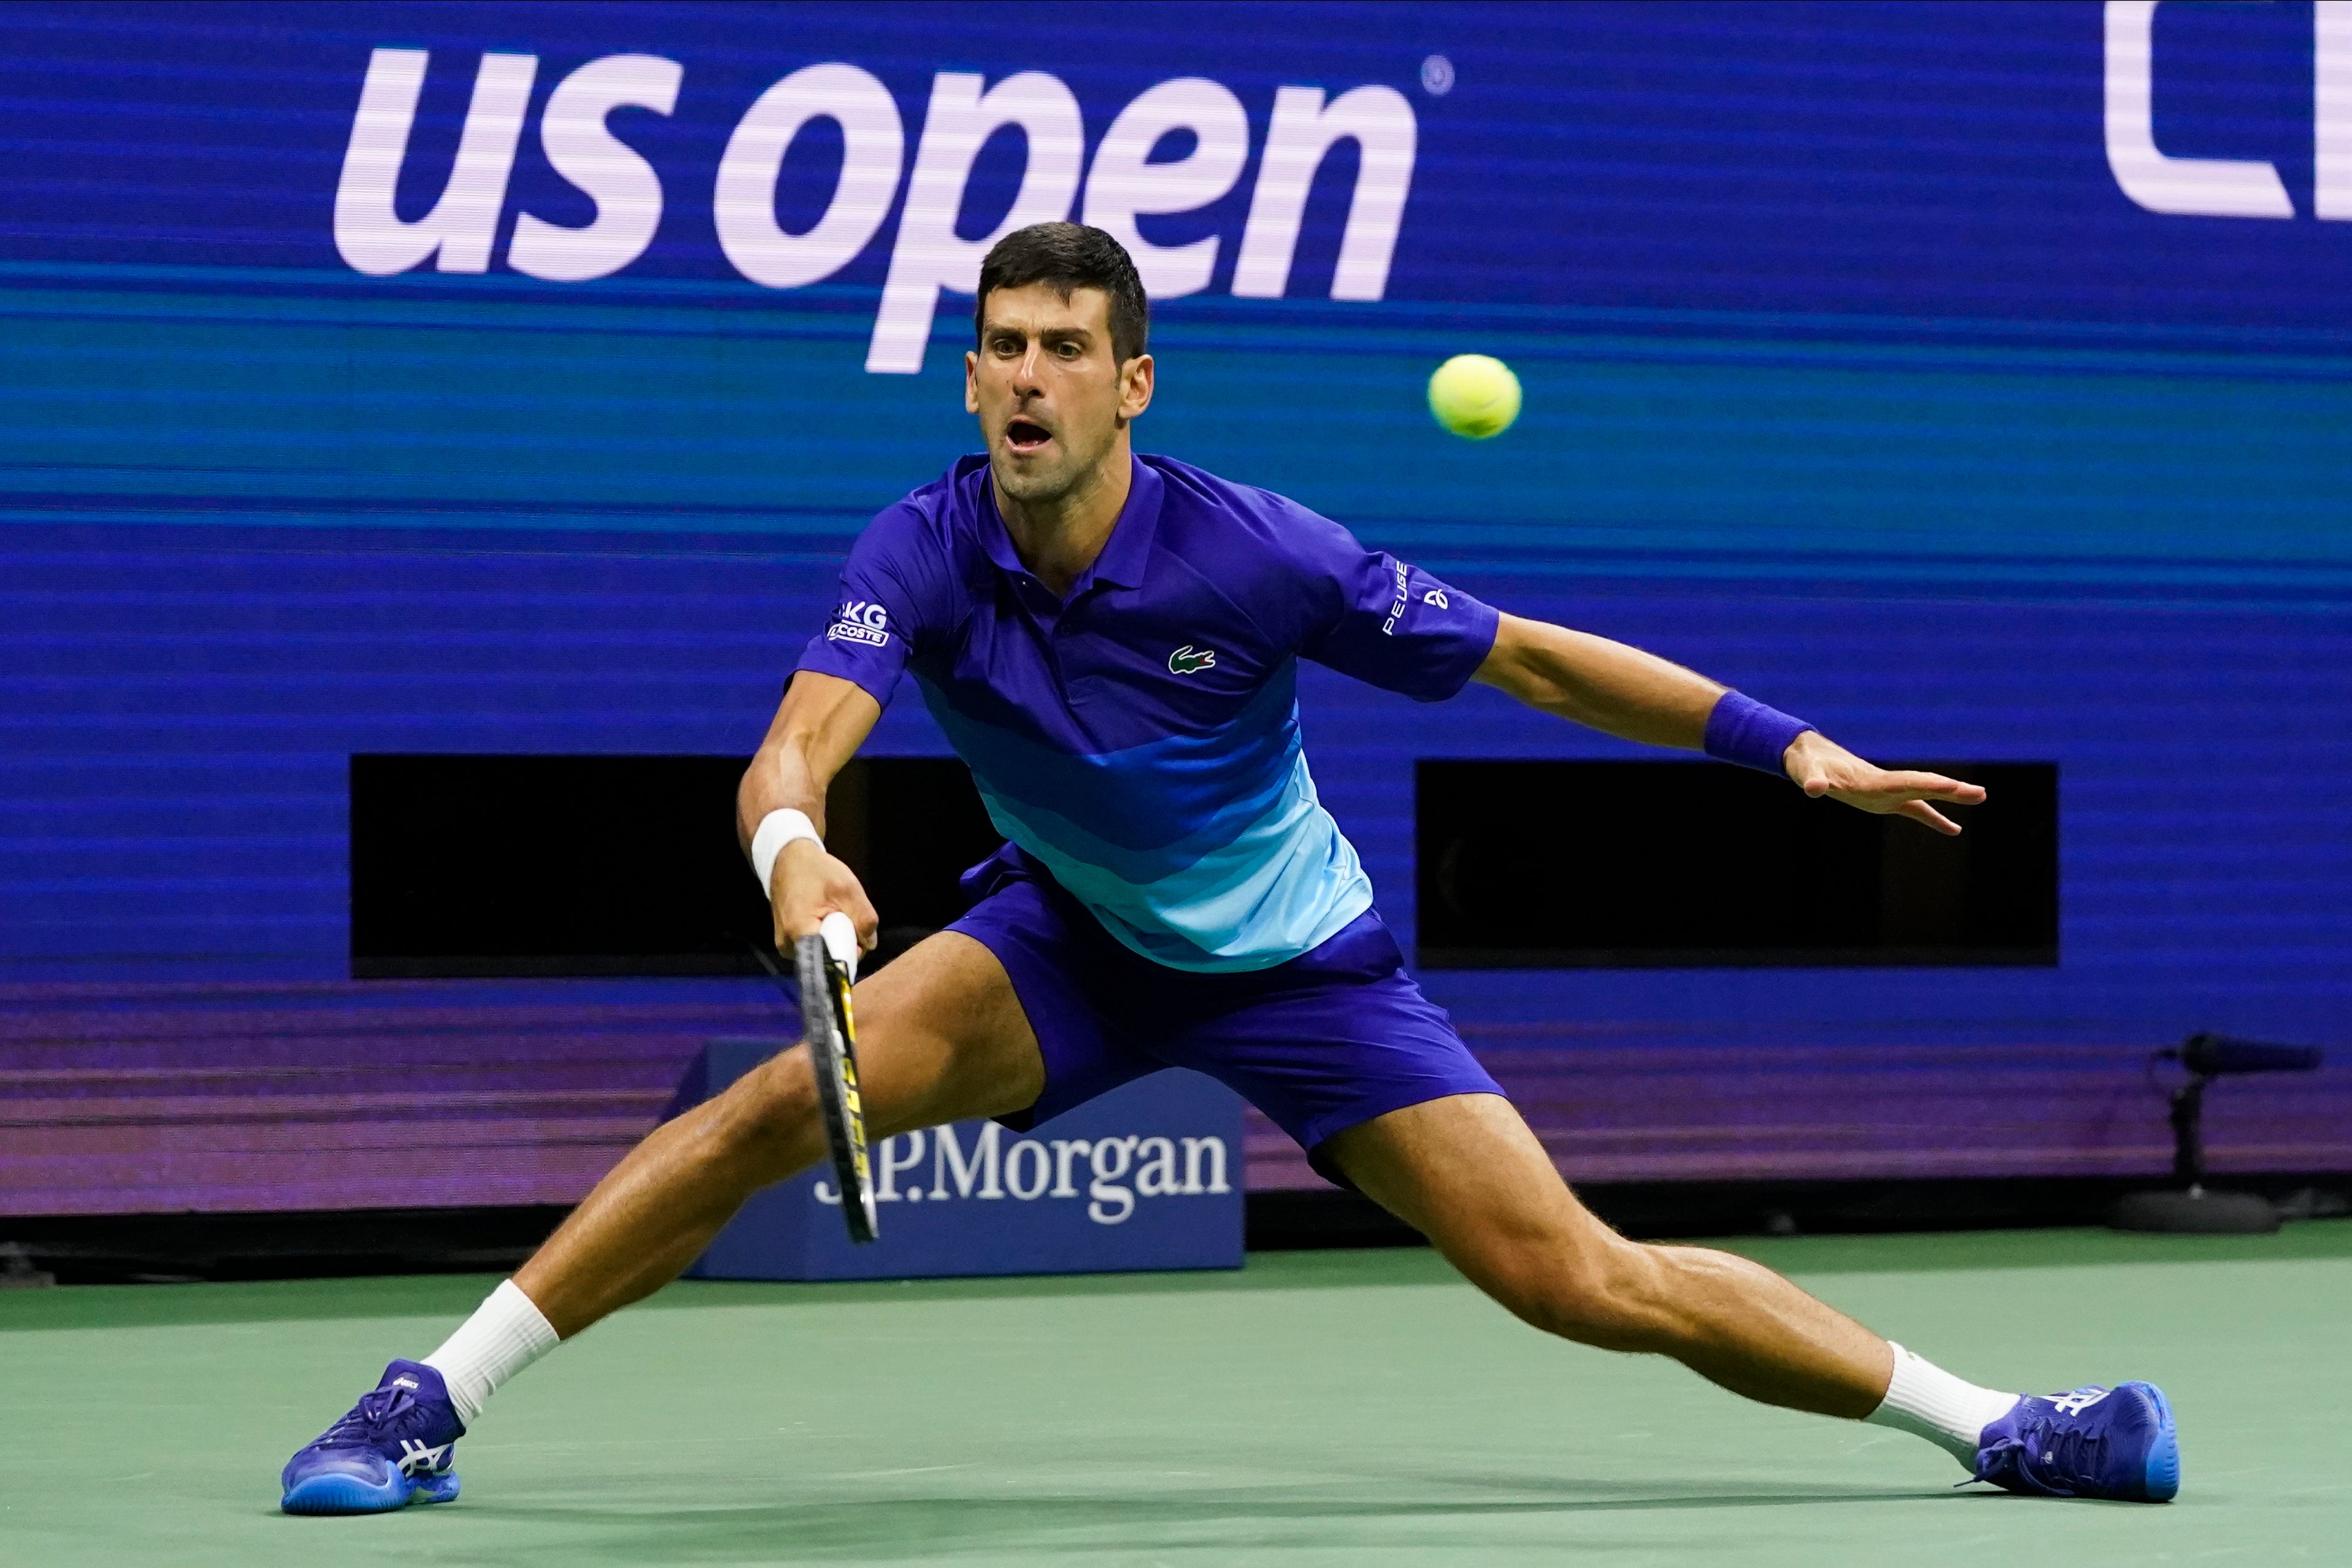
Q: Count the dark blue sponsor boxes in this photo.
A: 1